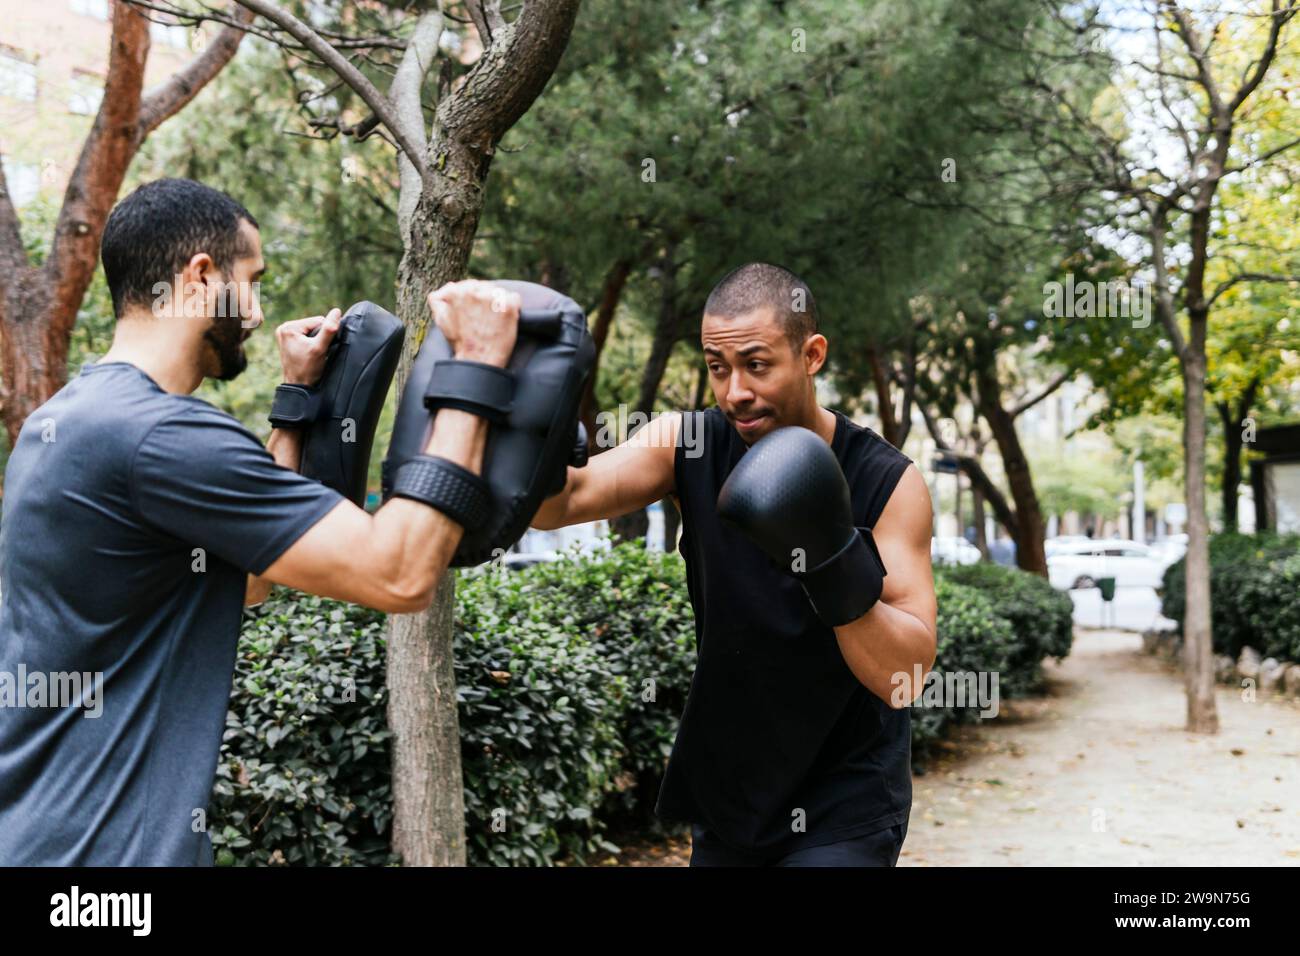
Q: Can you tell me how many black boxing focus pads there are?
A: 2